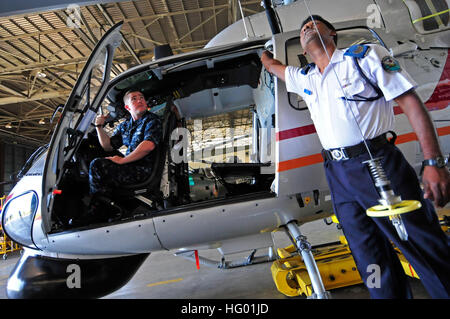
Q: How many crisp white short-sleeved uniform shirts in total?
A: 1